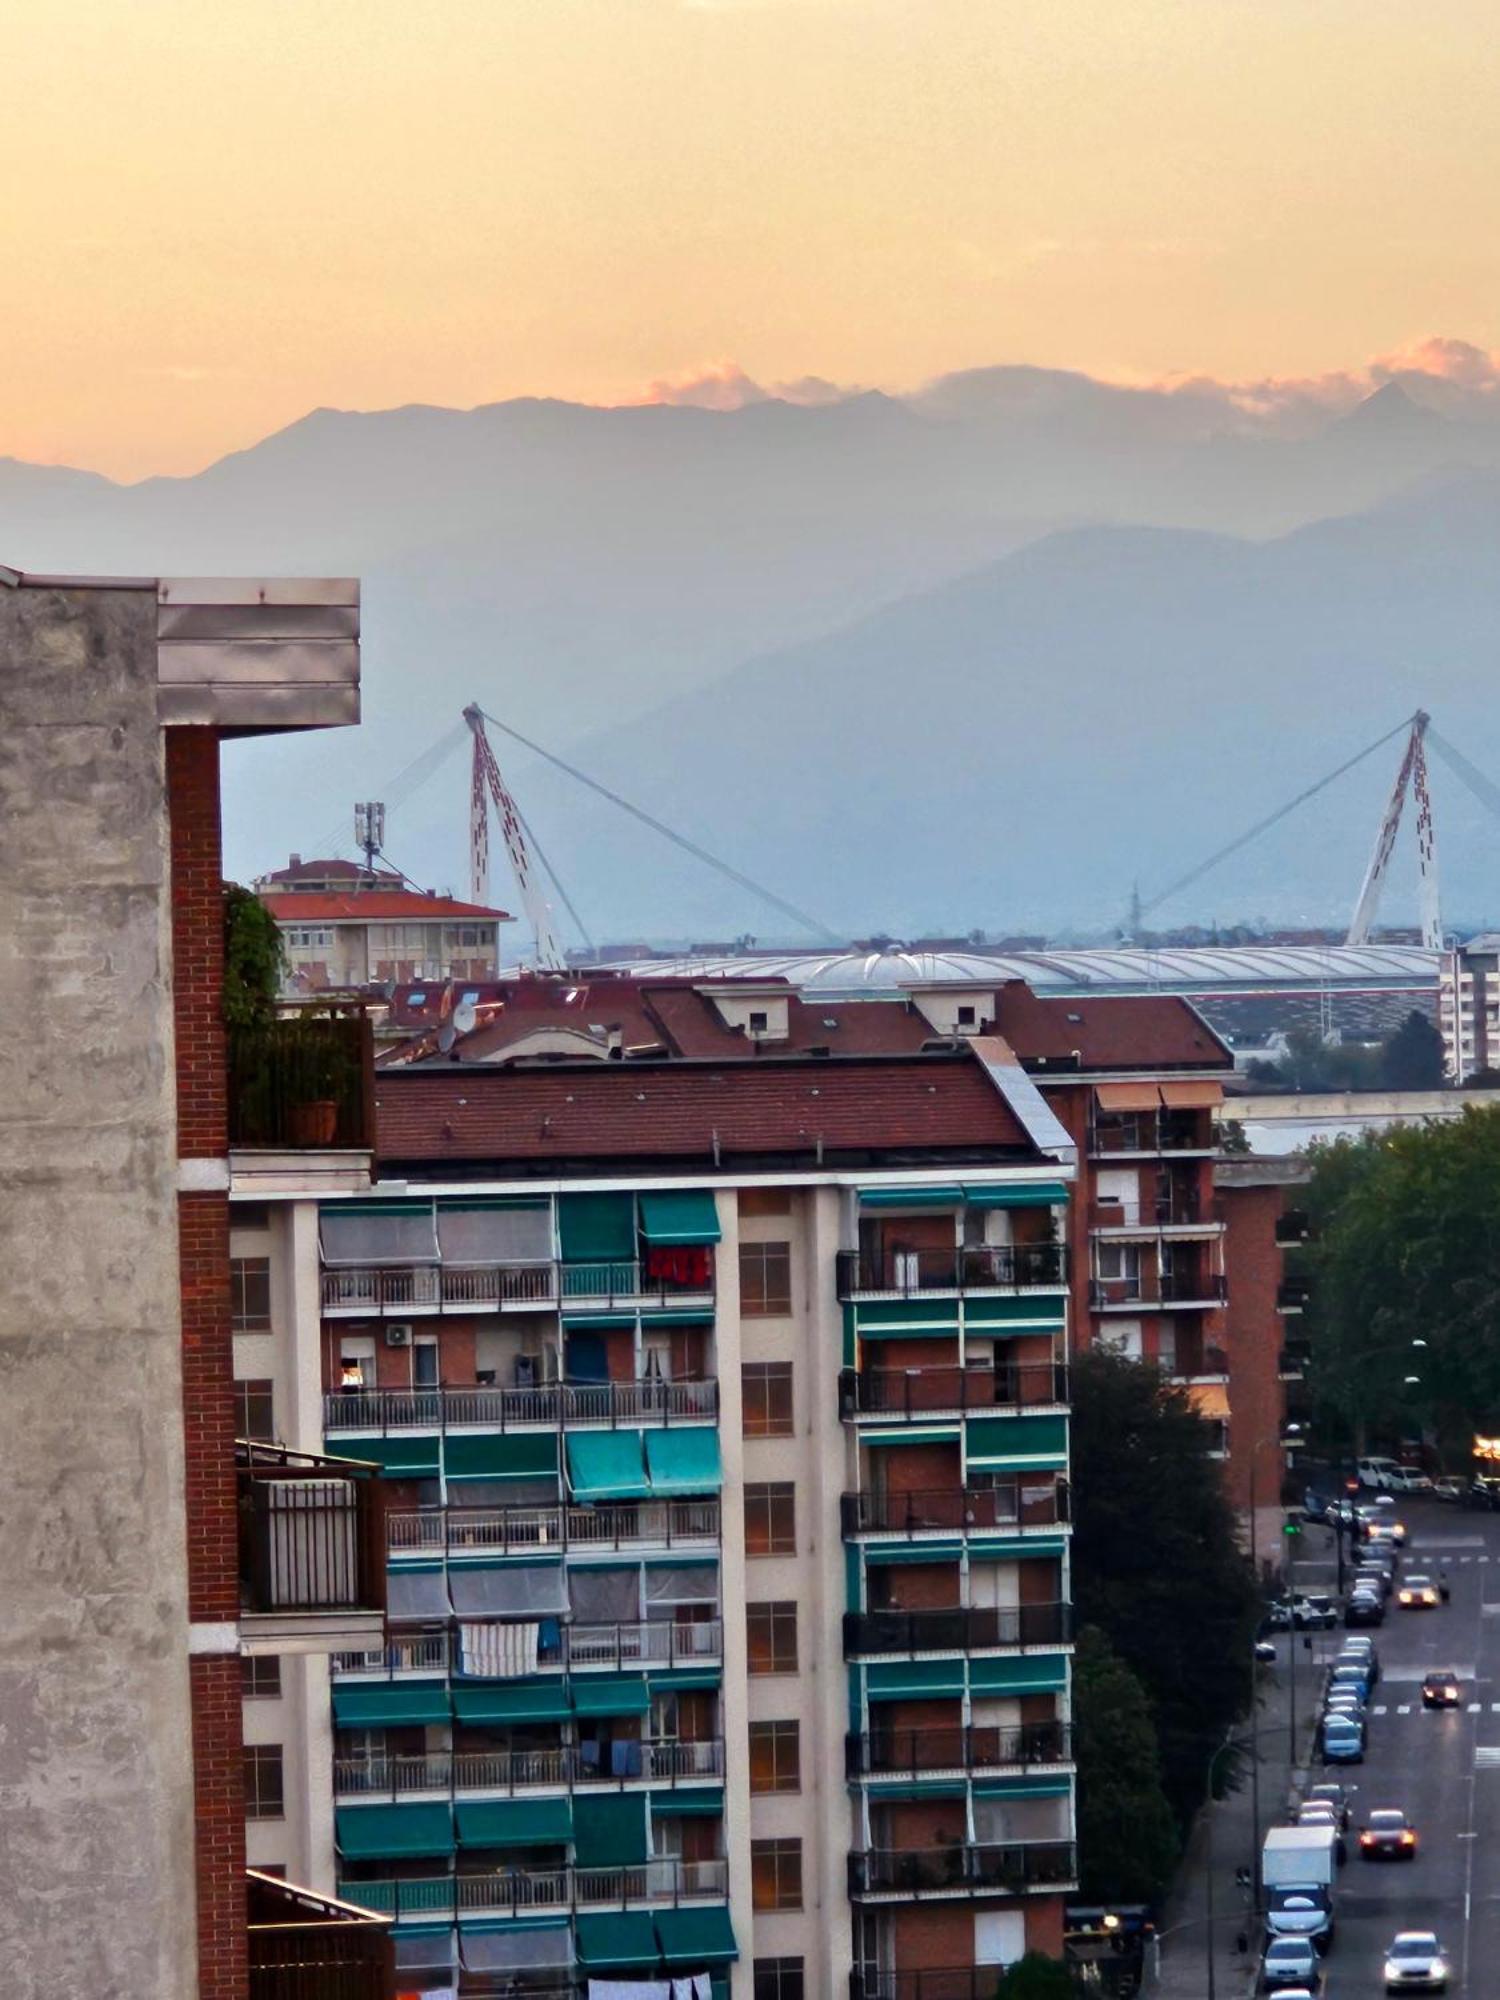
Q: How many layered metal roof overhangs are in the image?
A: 1